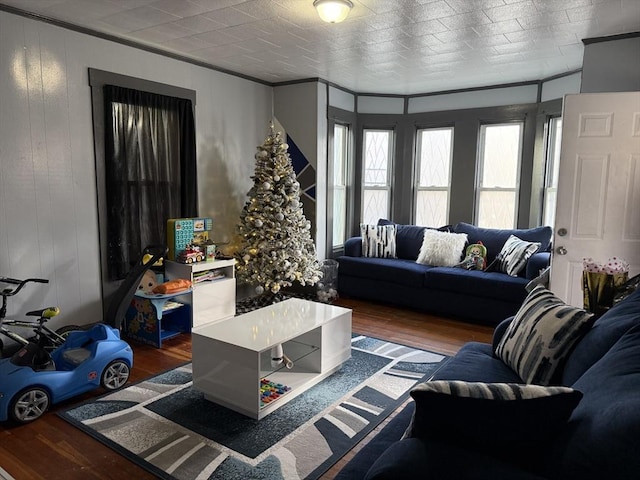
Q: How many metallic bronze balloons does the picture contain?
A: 0